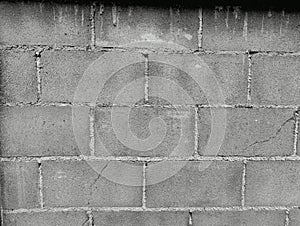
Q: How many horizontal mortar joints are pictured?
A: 4